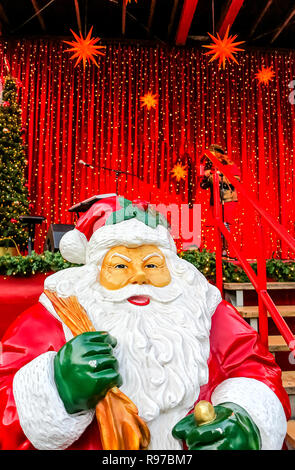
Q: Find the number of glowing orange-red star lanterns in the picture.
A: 5